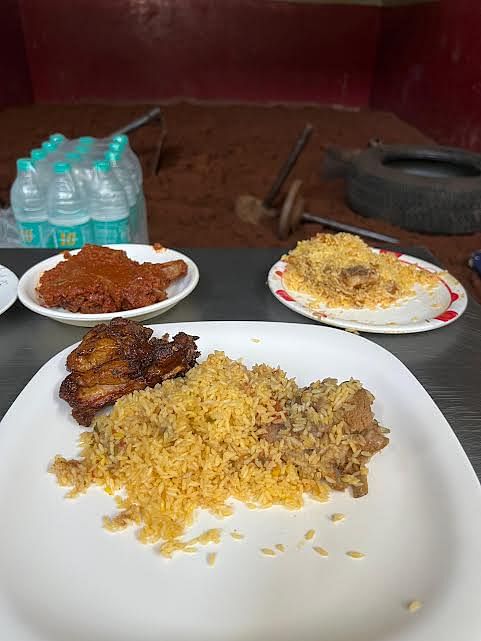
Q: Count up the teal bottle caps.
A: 12